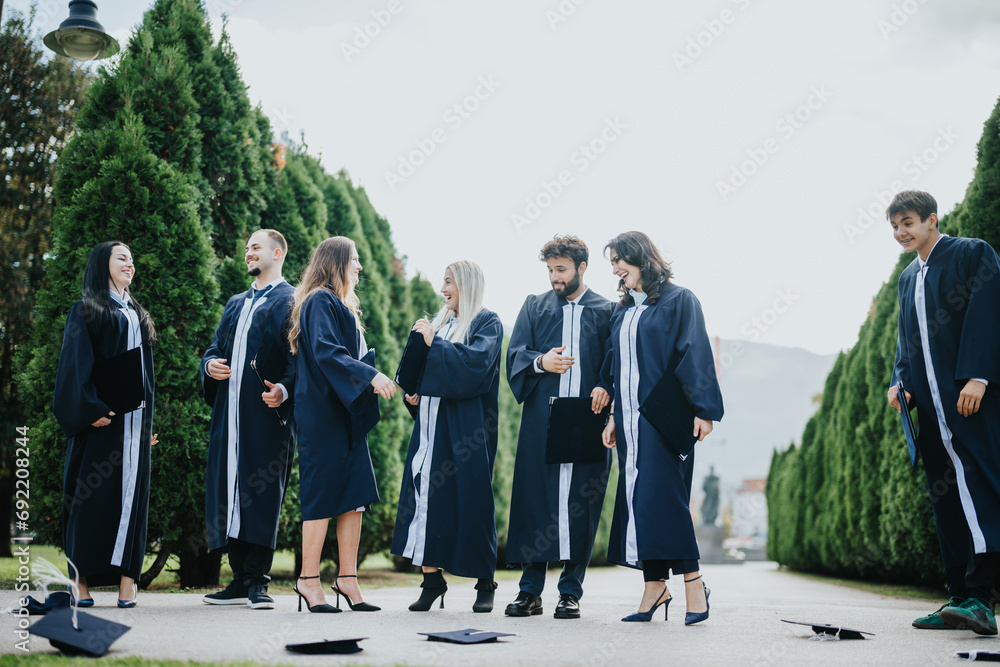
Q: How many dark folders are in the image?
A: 7